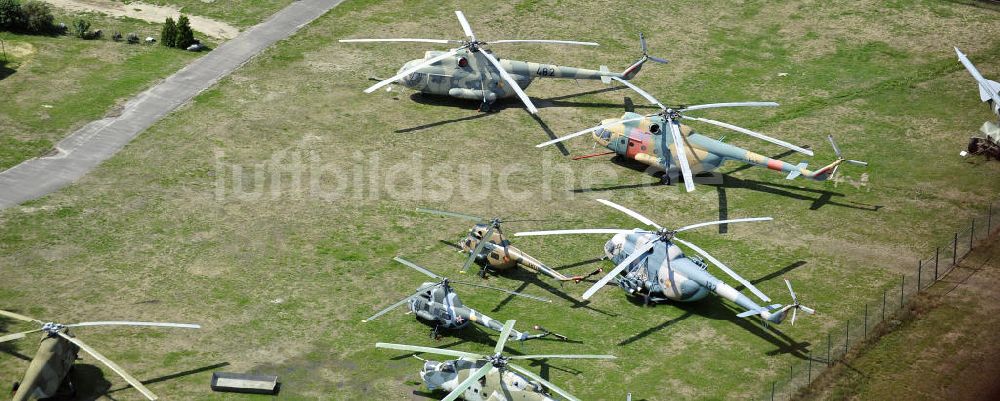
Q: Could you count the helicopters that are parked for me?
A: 7